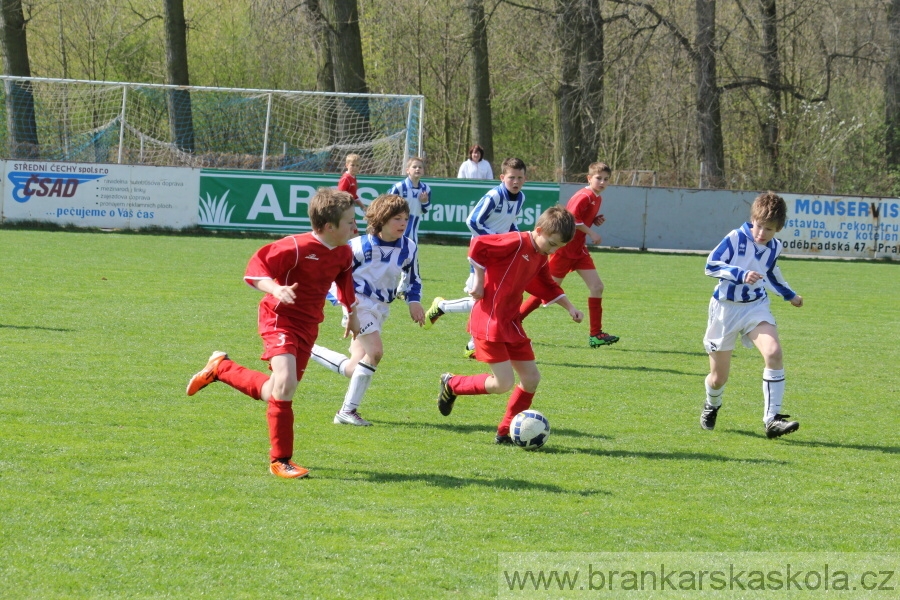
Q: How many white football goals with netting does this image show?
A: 1